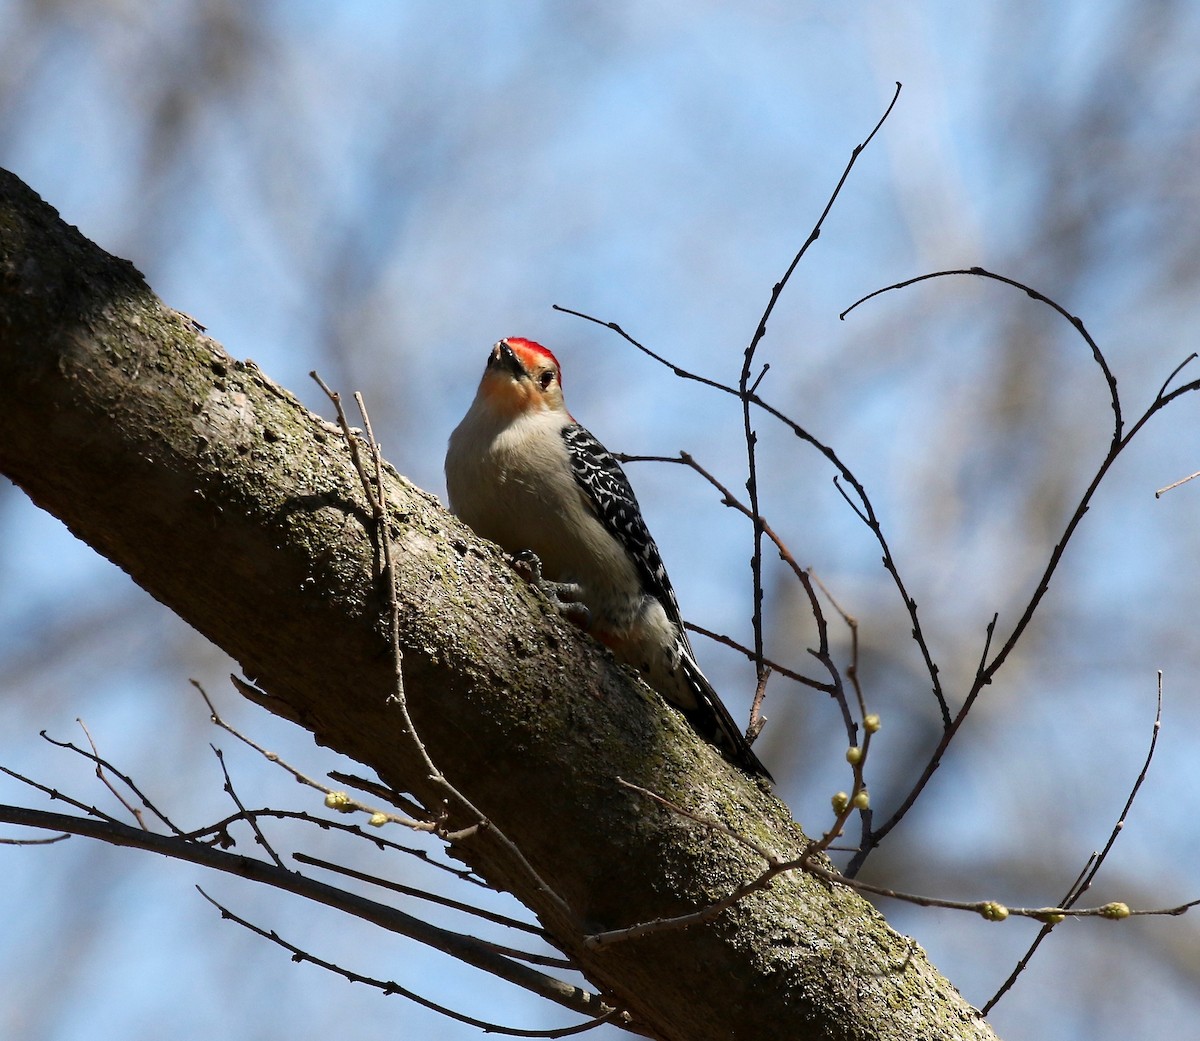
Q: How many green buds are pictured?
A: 9